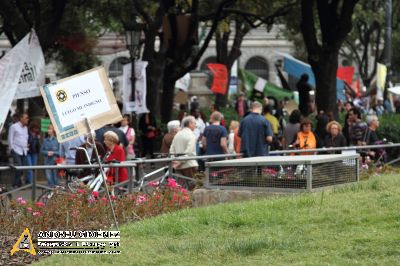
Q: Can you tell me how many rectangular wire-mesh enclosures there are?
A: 1